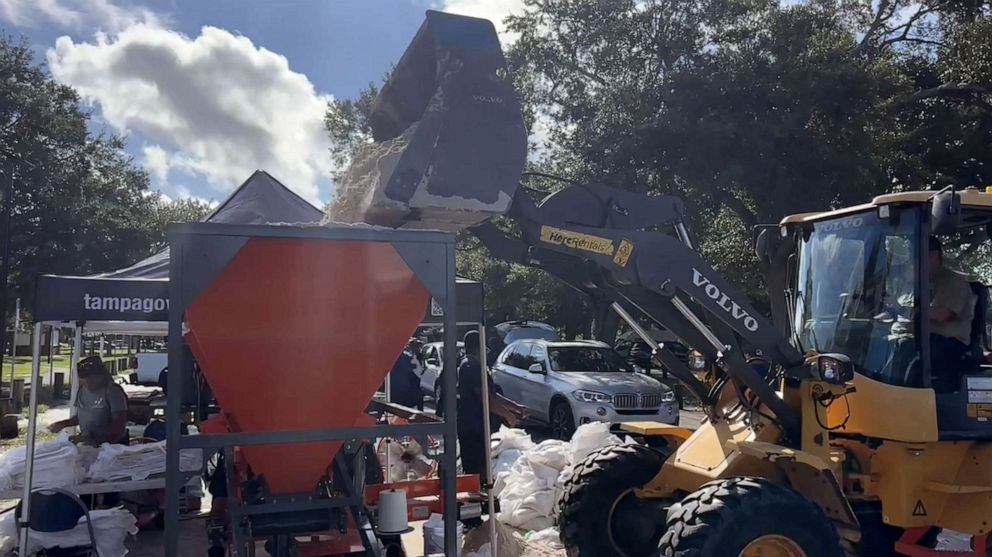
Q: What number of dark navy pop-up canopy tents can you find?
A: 1